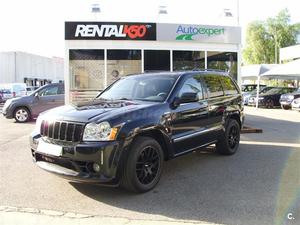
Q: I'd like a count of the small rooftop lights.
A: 3